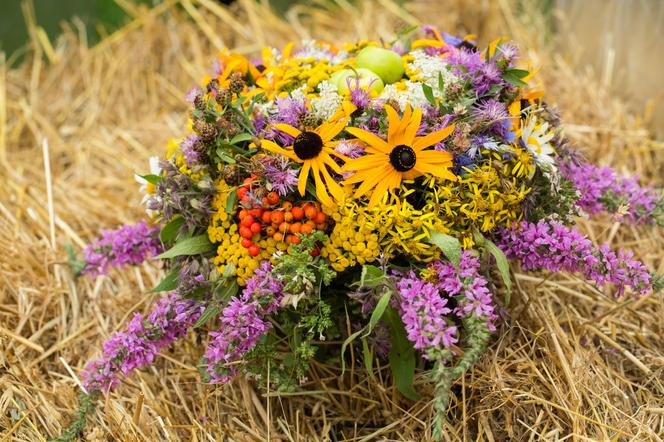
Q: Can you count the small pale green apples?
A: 2